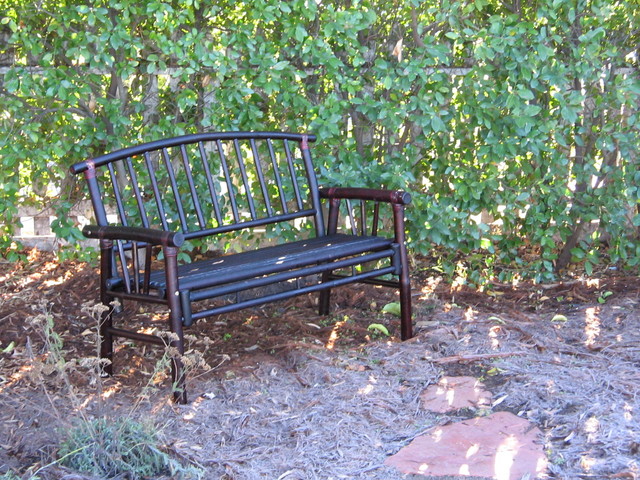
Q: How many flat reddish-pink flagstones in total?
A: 2